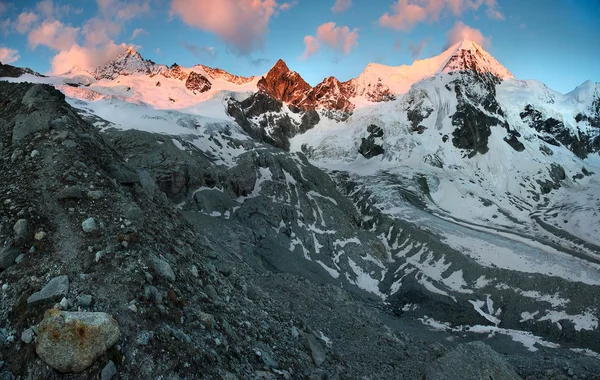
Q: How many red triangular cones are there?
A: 0